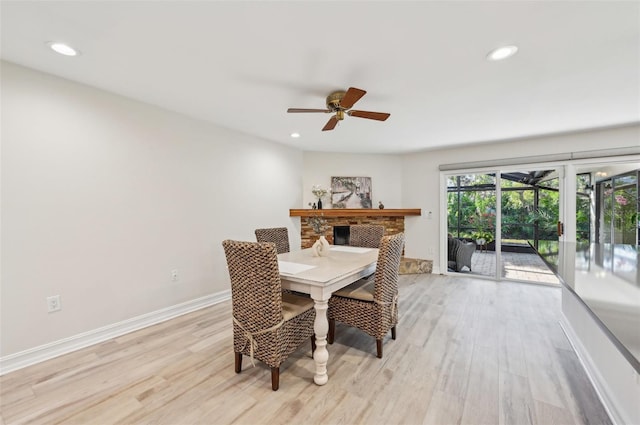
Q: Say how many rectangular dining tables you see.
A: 1